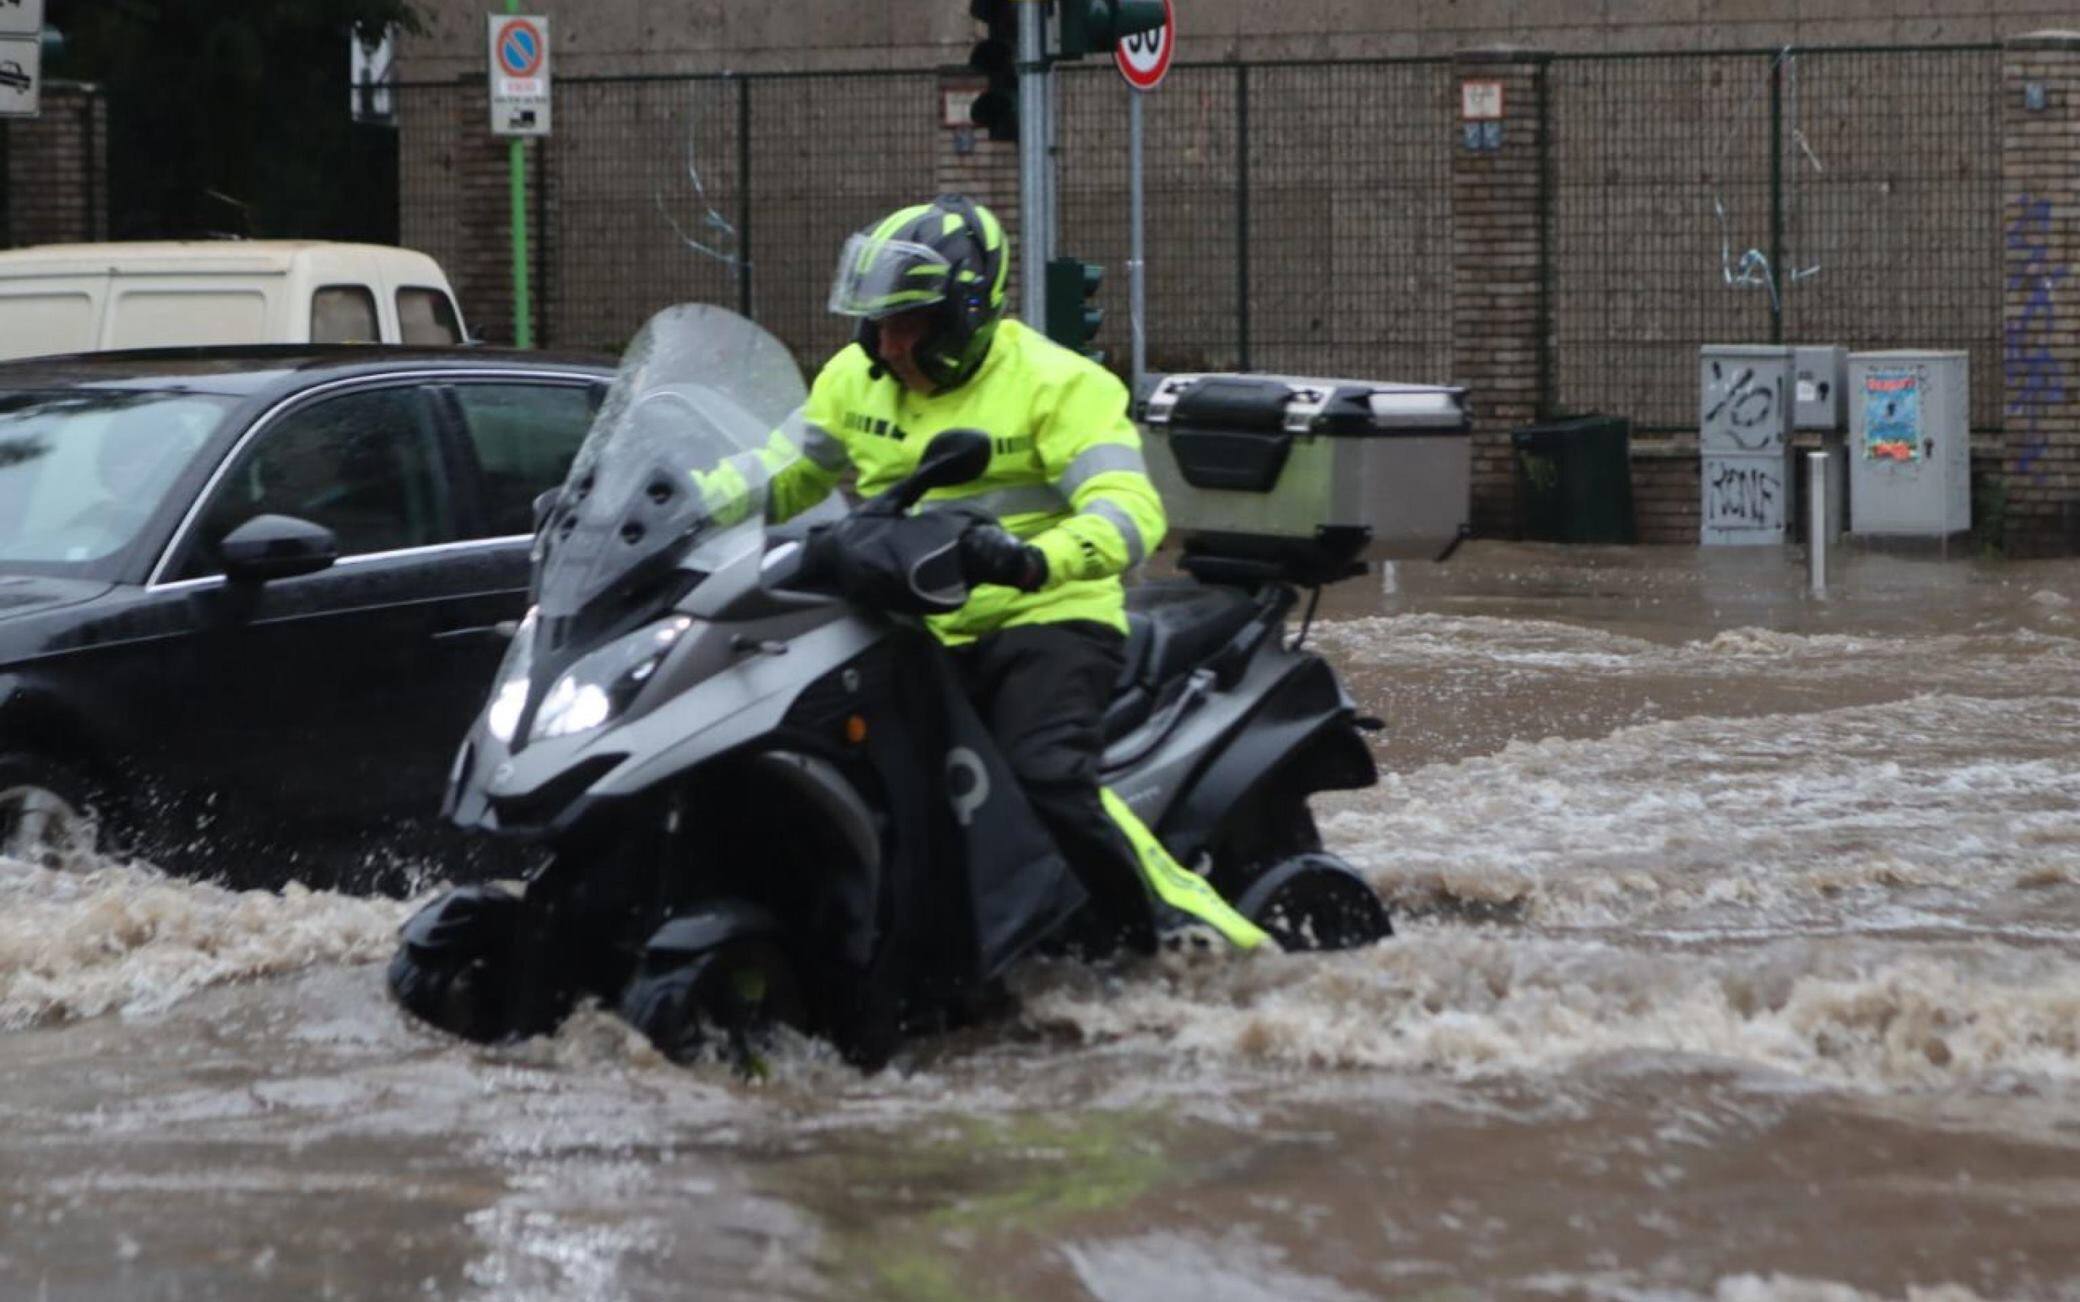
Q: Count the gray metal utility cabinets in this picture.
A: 3